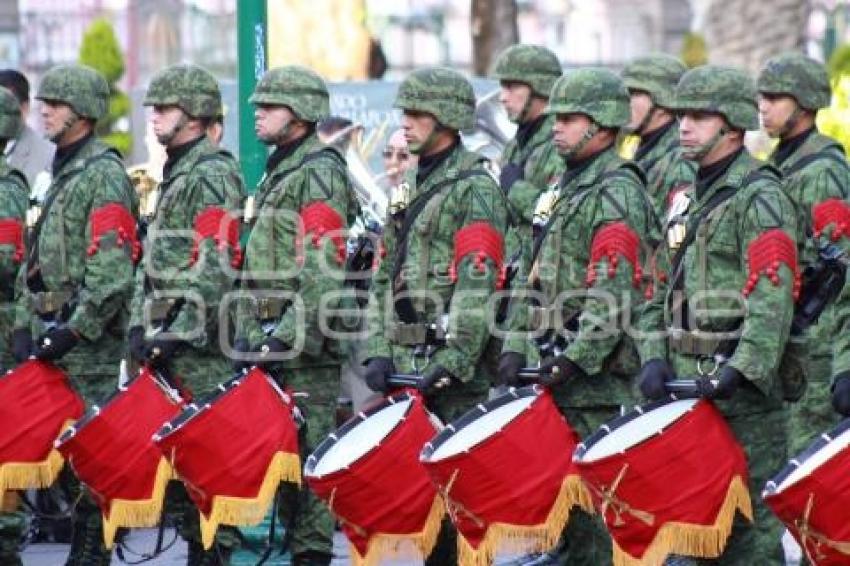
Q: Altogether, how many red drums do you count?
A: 7